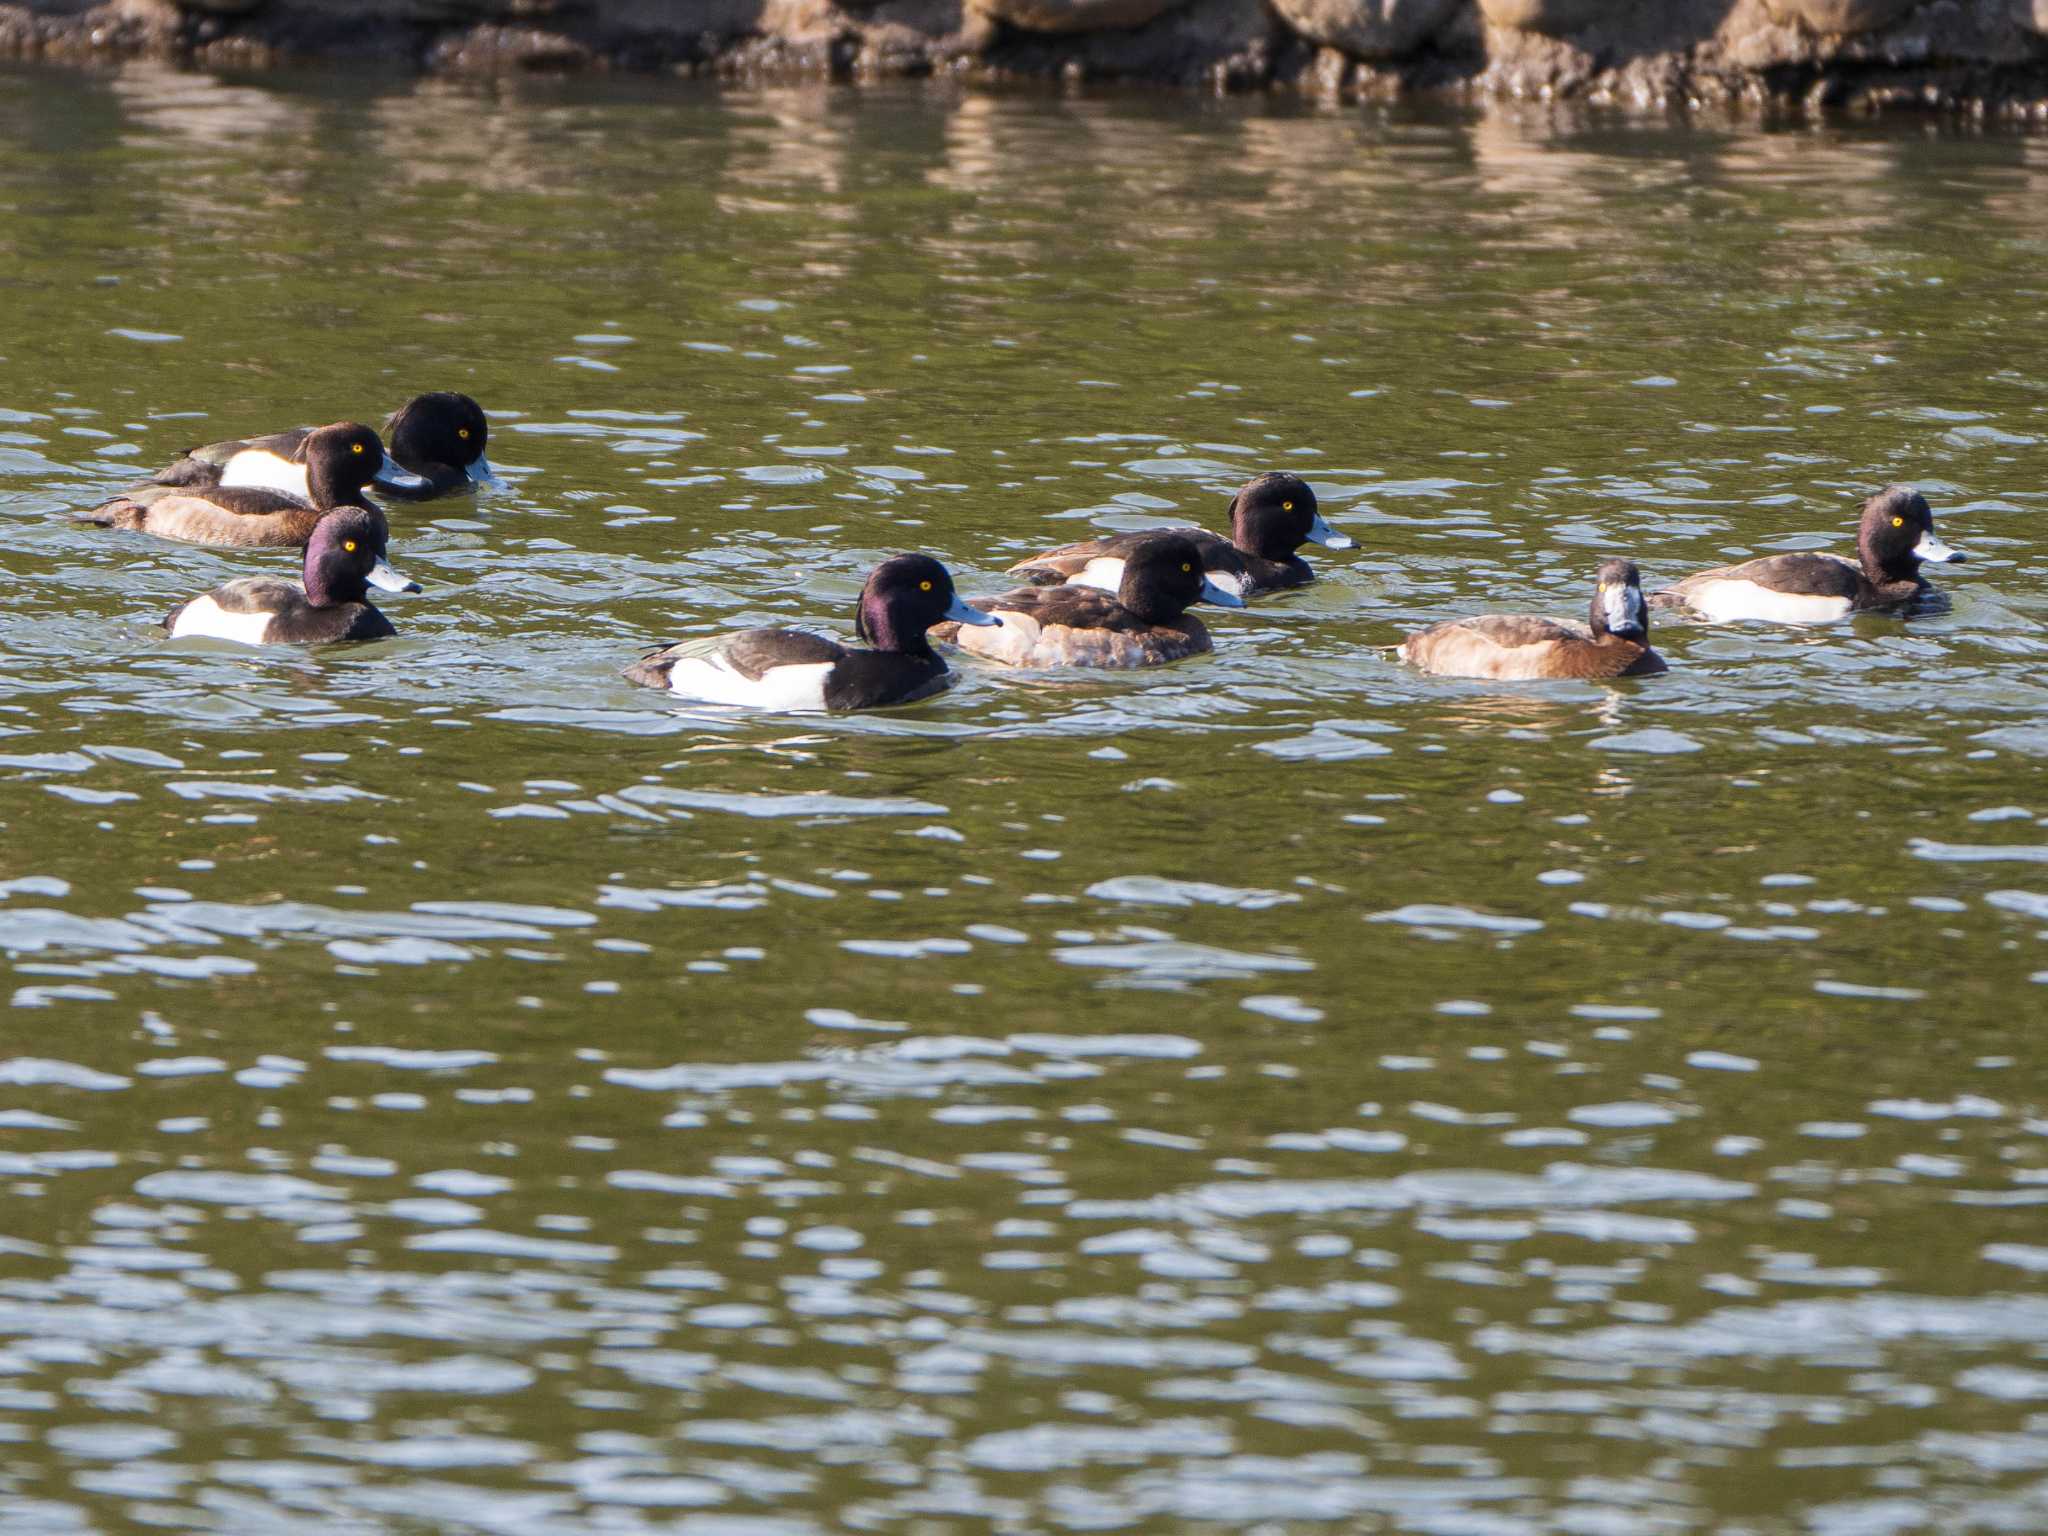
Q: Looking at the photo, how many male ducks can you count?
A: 5